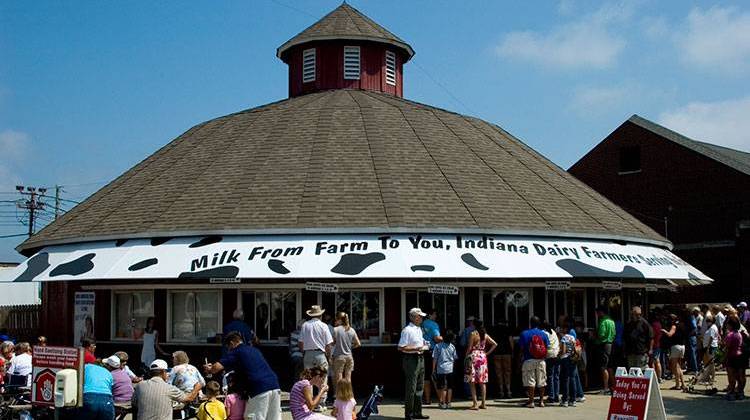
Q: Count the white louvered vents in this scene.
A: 3